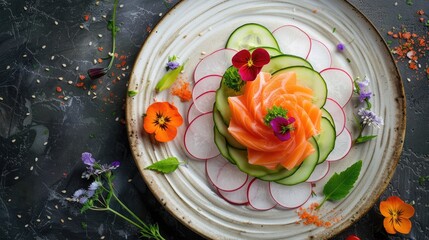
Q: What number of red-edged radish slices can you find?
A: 14